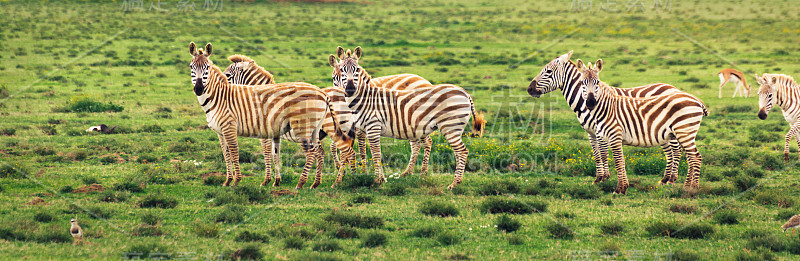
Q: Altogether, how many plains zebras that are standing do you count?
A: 7